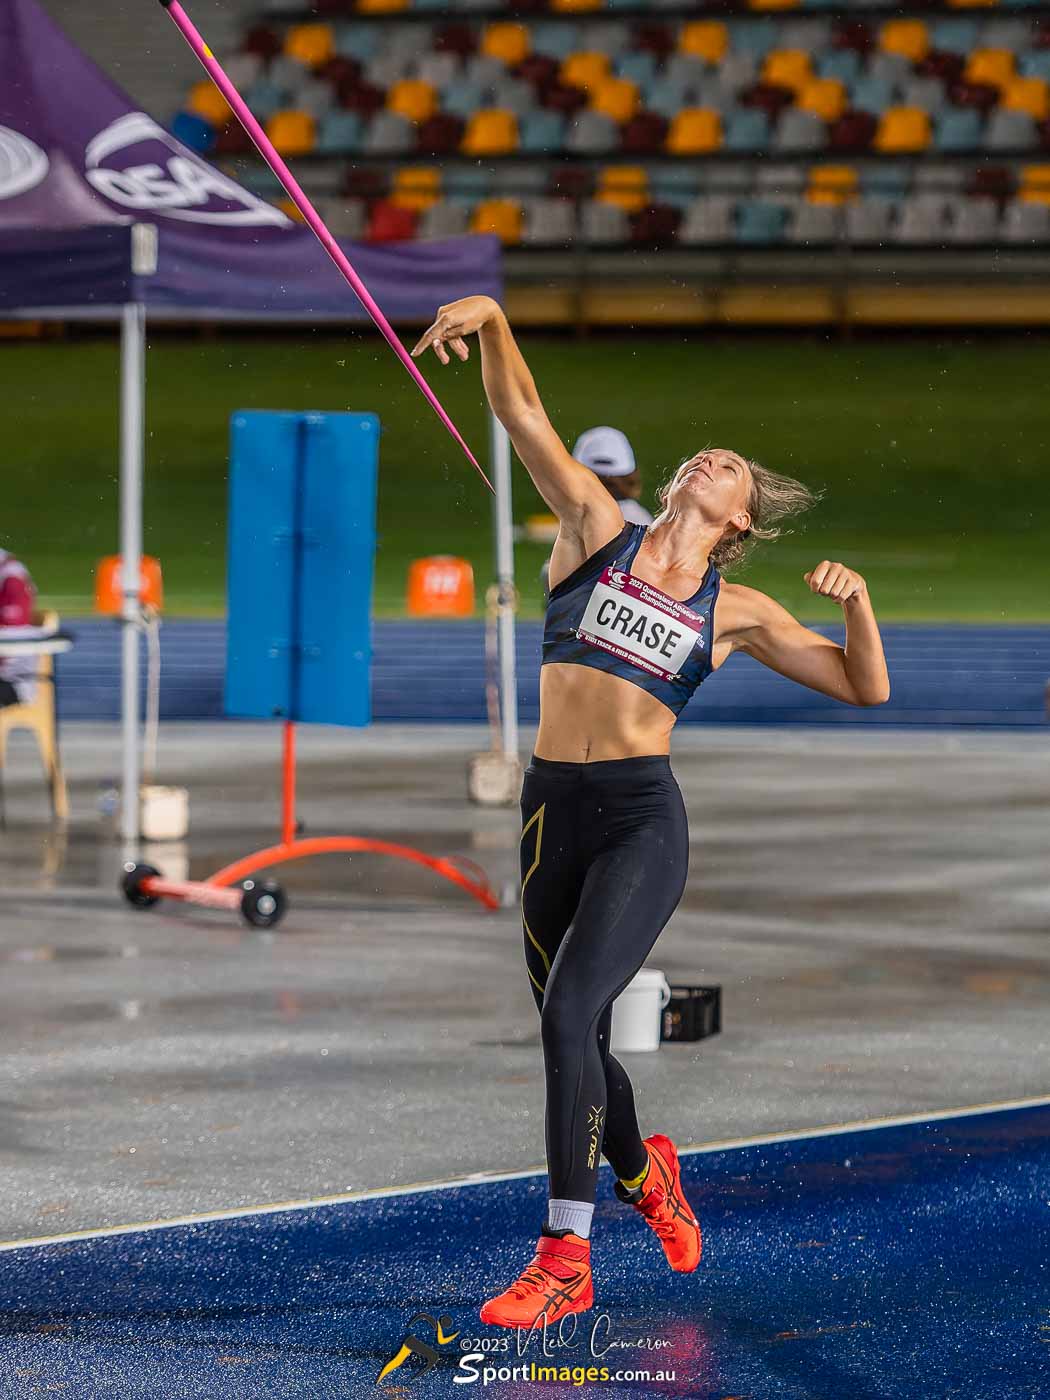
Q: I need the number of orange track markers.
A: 2